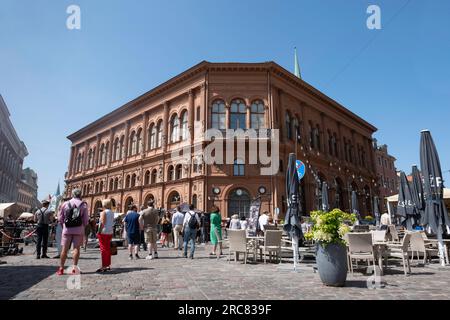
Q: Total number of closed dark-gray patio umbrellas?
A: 7